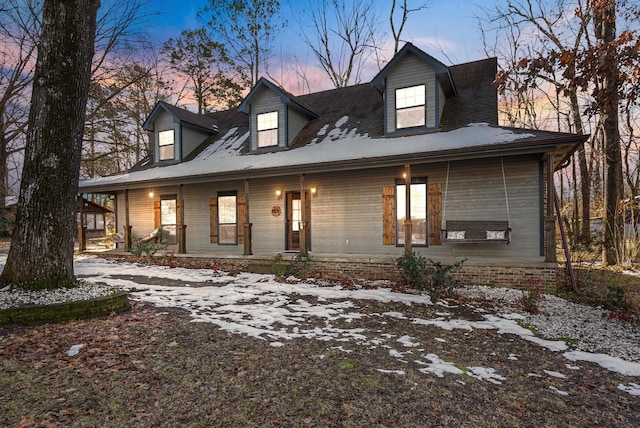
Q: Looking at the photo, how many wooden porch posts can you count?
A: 7